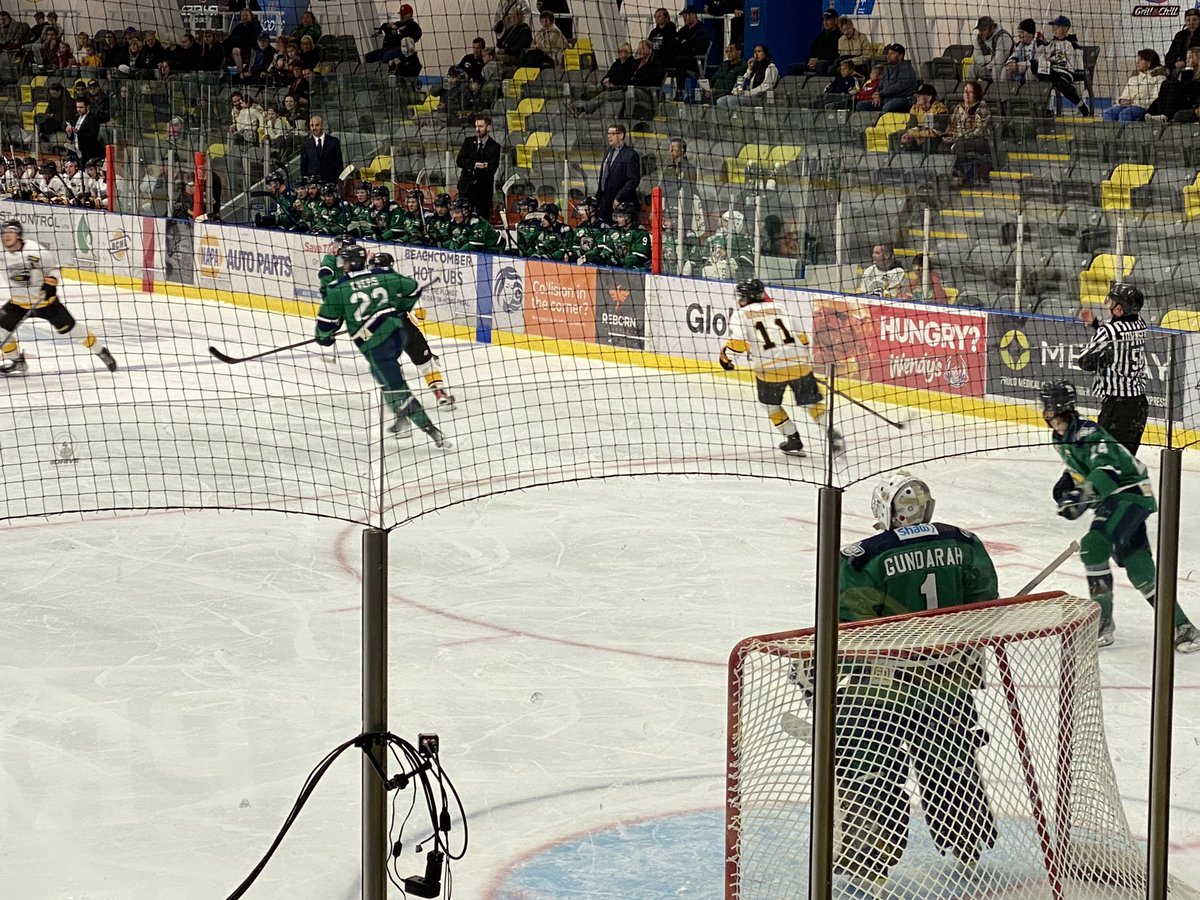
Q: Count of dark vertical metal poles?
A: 3